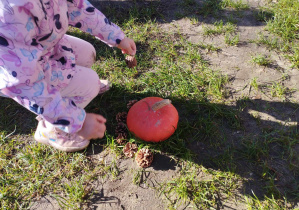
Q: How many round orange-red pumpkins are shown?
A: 1